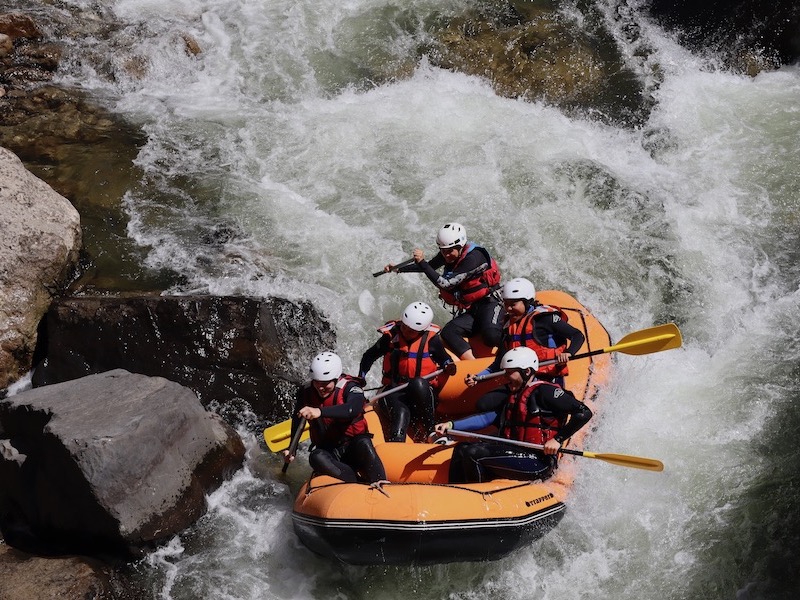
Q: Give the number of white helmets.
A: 5